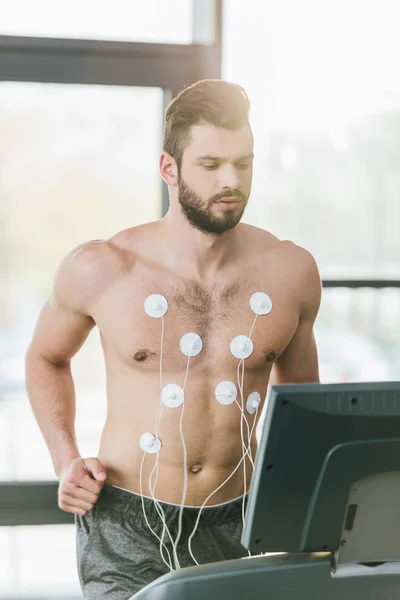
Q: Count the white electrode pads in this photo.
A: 8